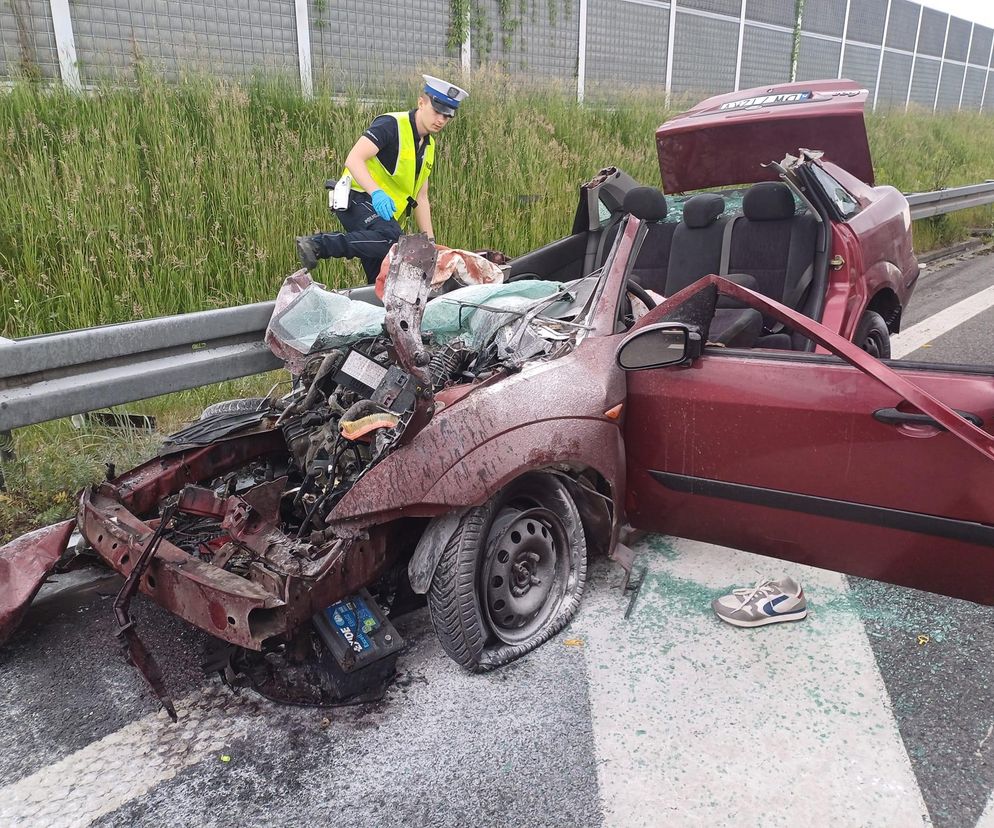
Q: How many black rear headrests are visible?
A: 3